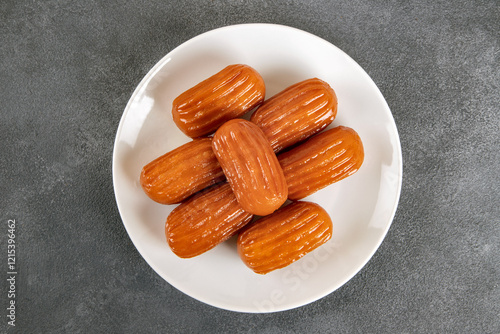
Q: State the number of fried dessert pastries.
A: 7